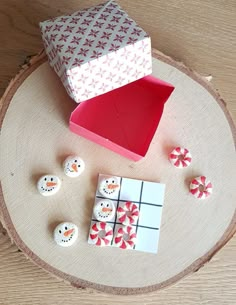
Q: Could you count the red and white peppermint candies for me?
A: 5